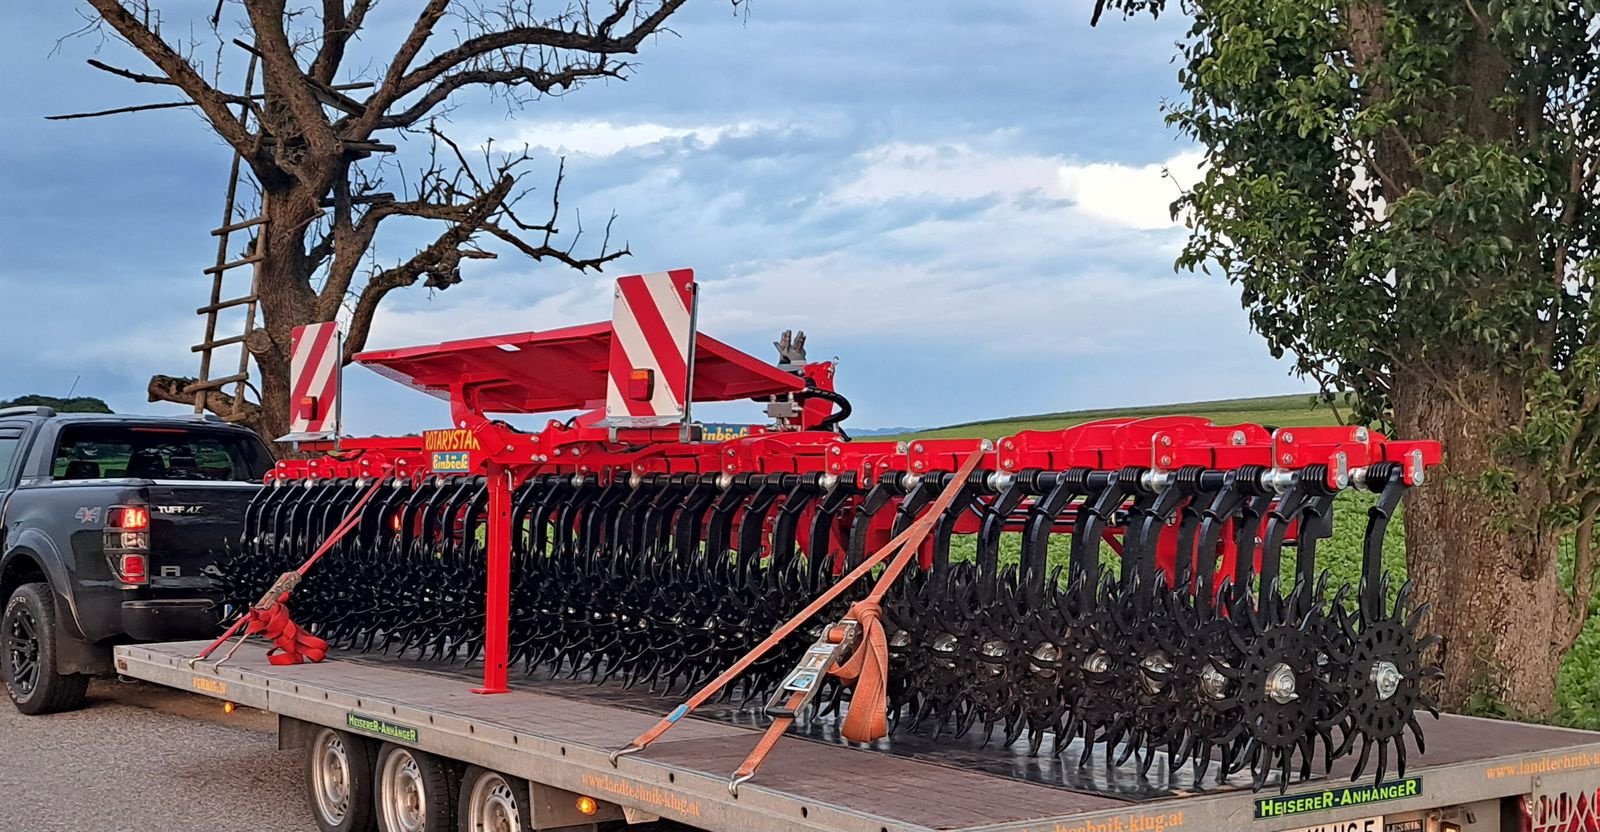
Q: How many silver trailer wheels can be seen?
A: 3